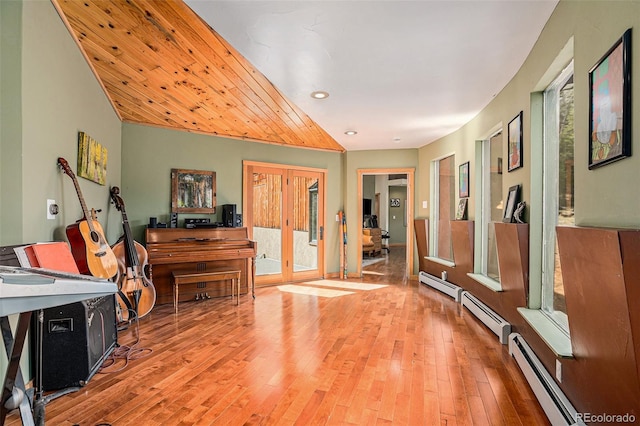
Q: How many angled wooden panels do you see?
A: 4